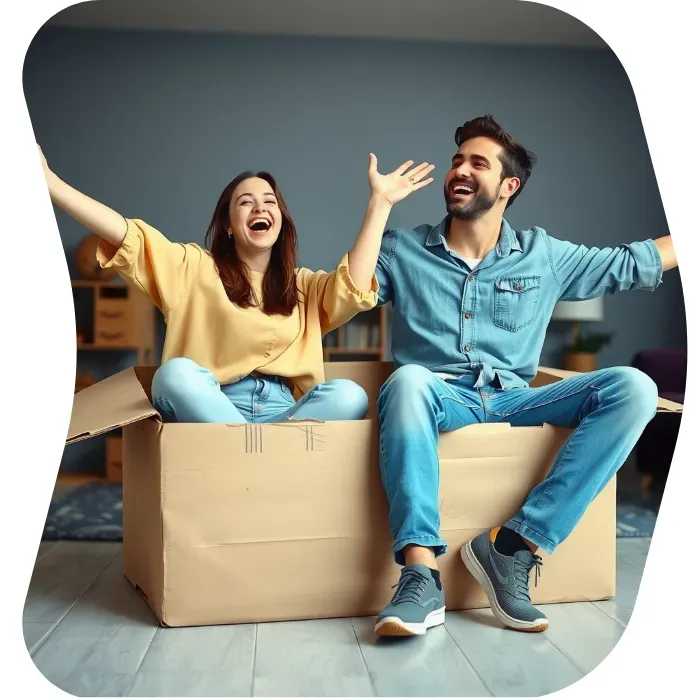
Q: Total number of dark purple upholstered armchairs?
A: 1